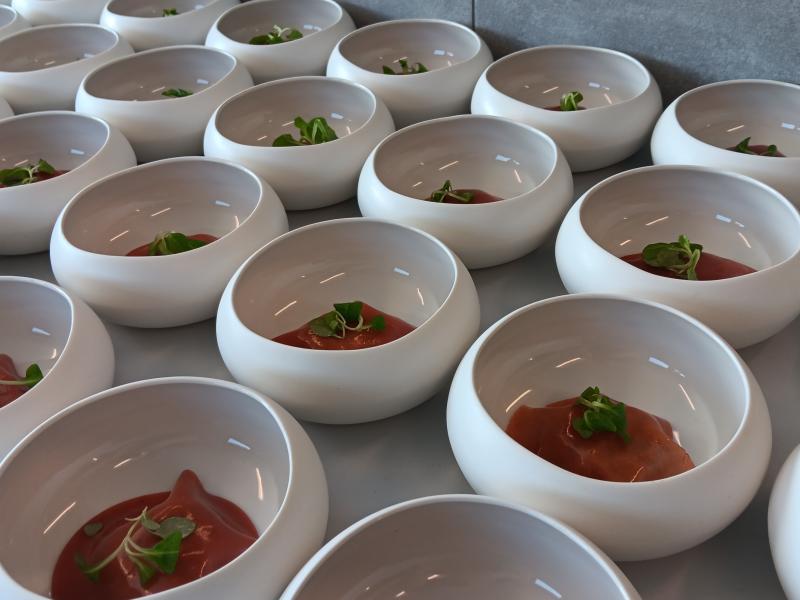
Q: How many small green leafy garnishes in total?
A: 15